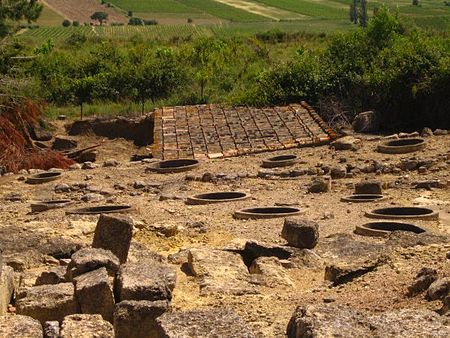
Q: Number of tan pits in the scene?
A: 11